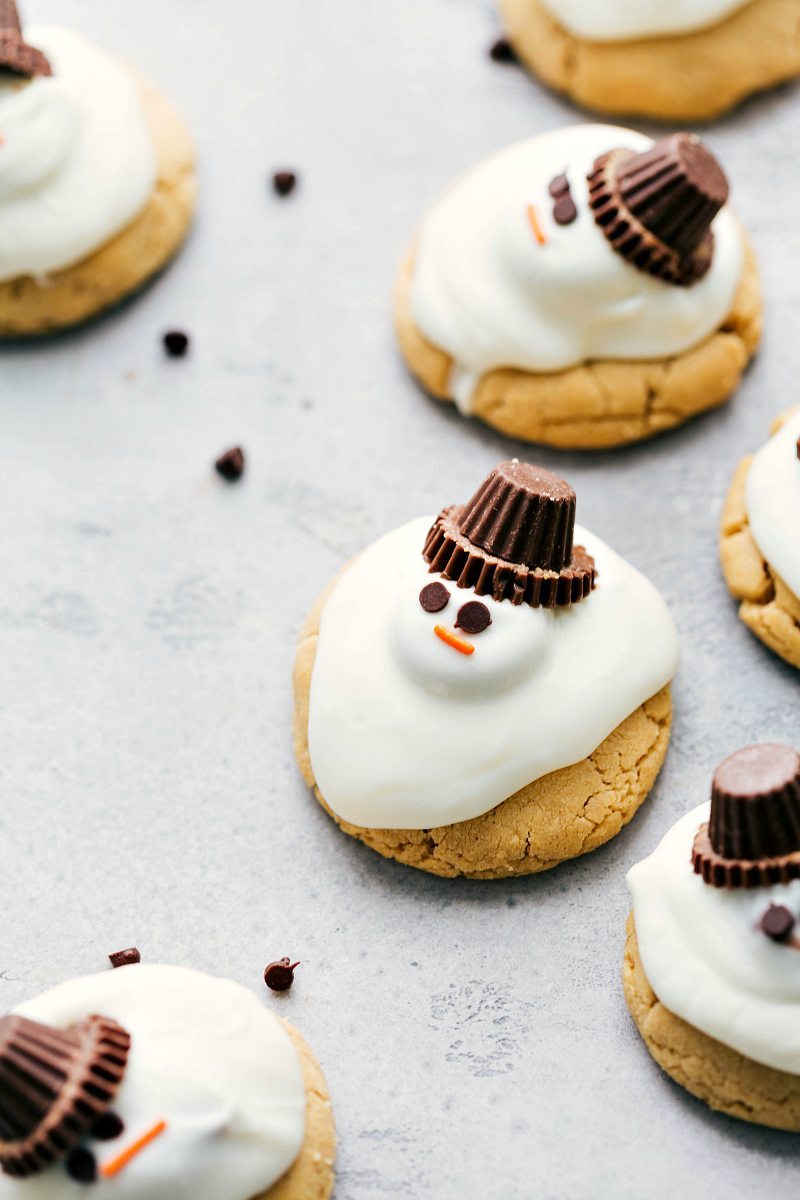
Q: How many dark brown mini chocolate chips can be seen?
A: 13